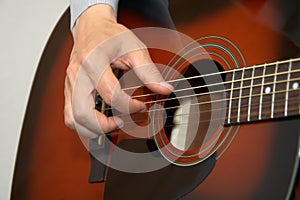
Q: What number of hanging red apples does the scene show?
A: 0